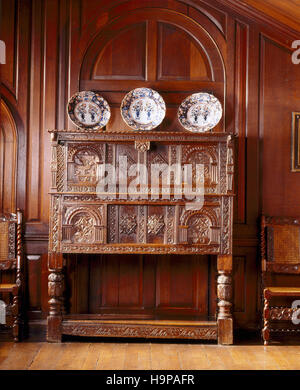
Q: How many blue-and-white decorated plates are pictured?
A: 3